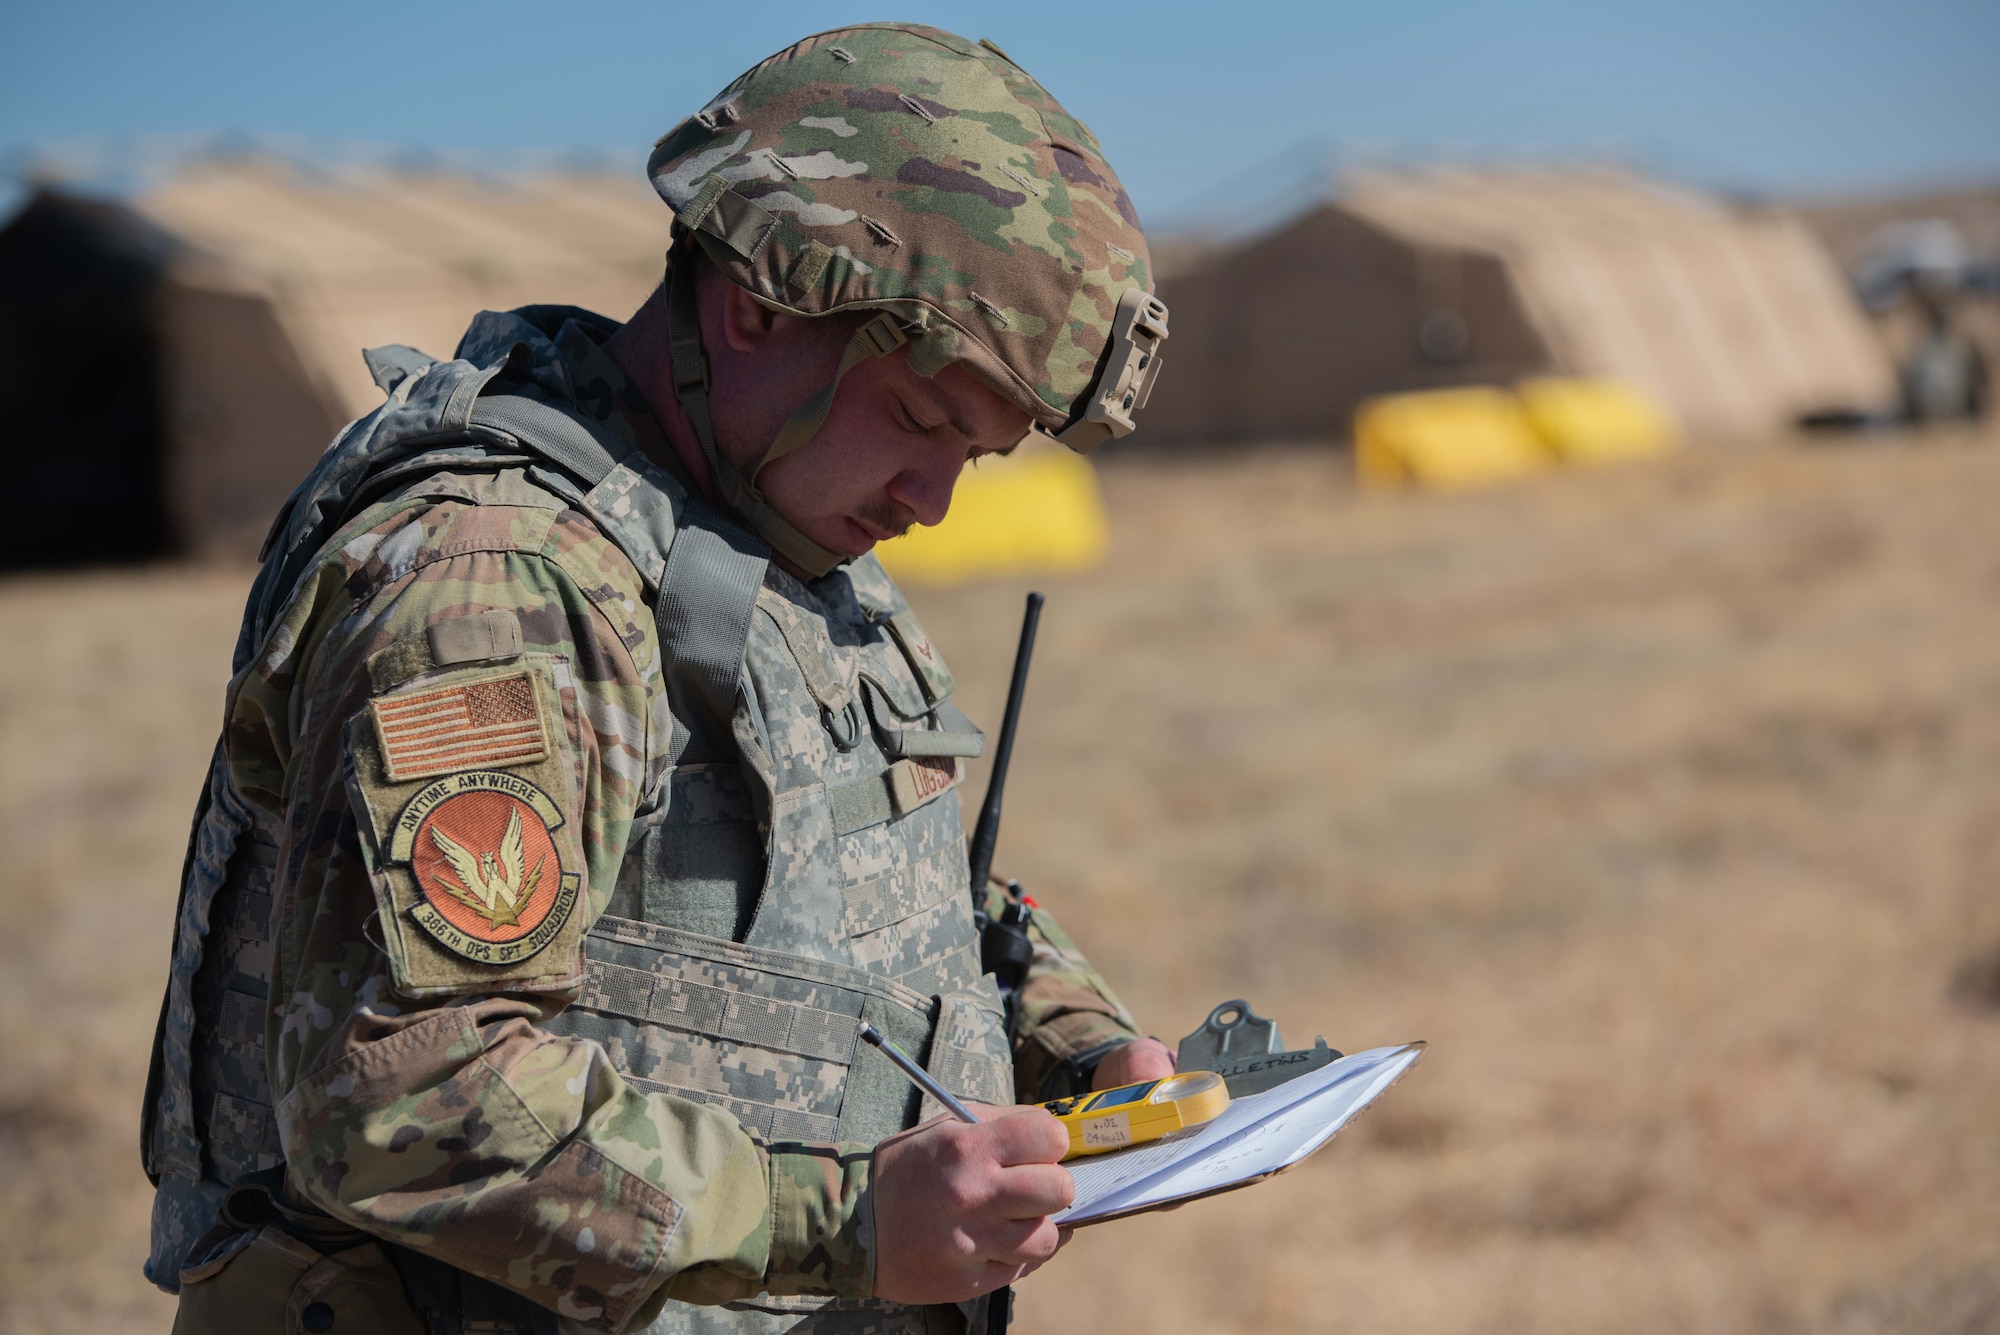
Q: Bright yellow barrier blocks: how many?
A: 3